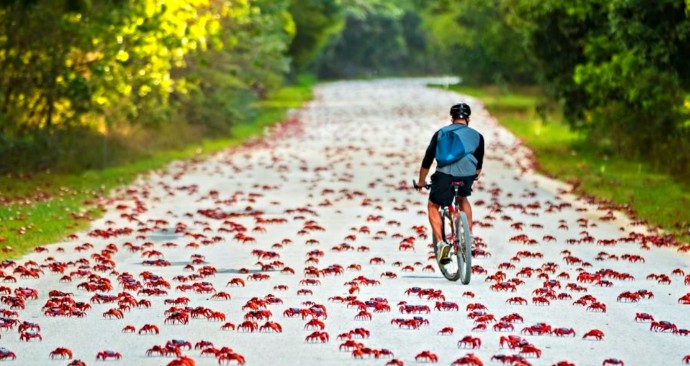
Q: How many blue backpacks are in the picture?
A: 1